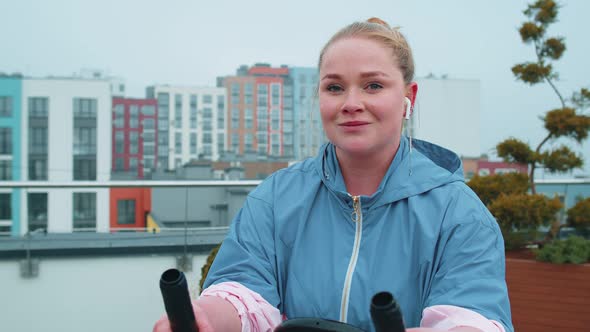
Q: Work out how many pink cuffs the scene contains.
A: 2